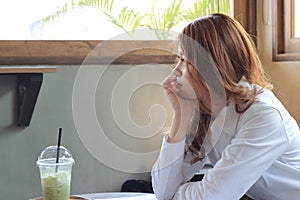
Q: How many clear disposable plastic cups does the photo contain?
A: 1